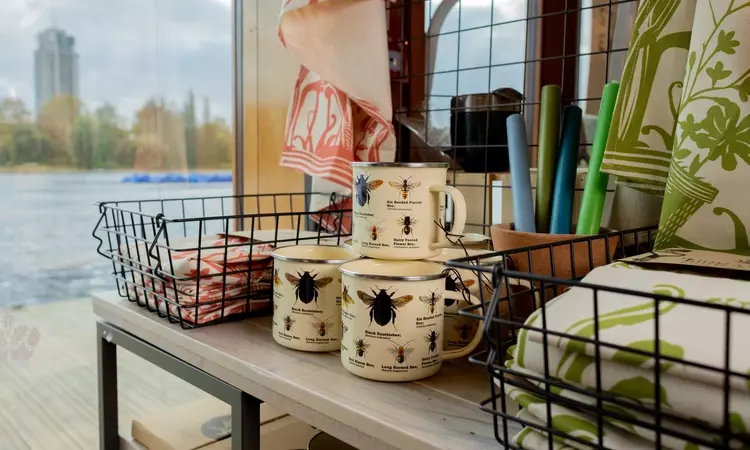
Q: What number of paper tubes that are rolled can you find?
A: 4